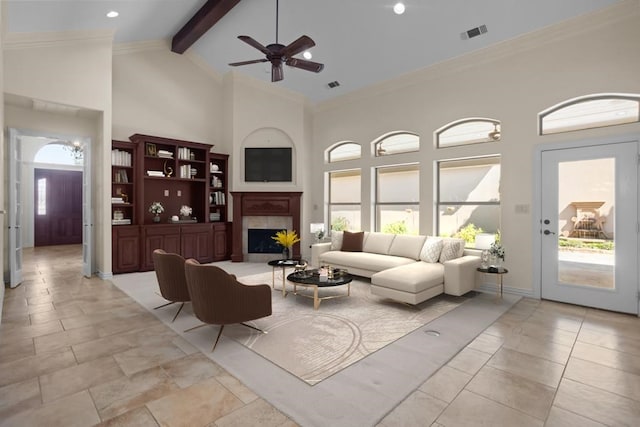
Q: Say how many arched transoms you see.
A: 5